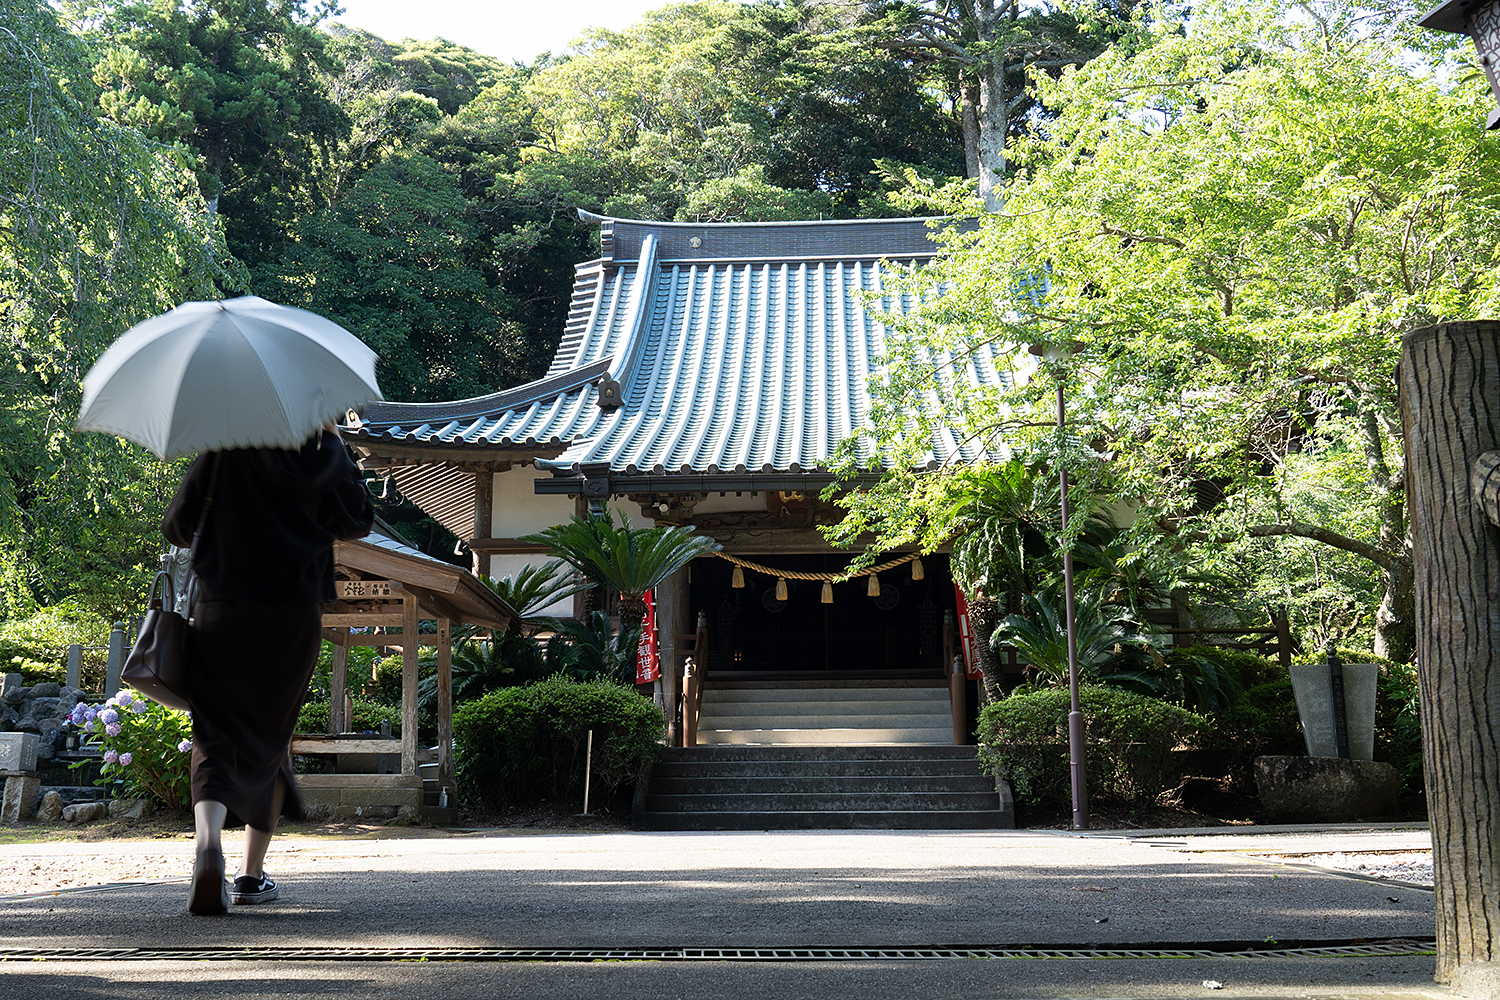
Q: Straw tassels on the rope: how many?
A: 5